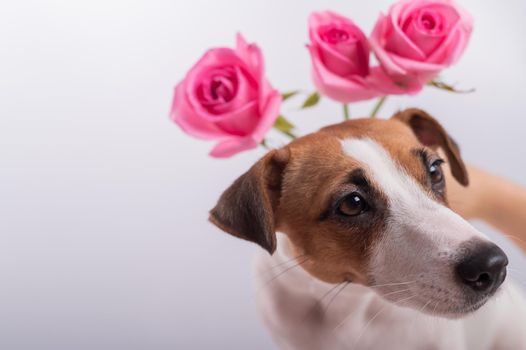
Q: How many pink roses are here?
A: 3